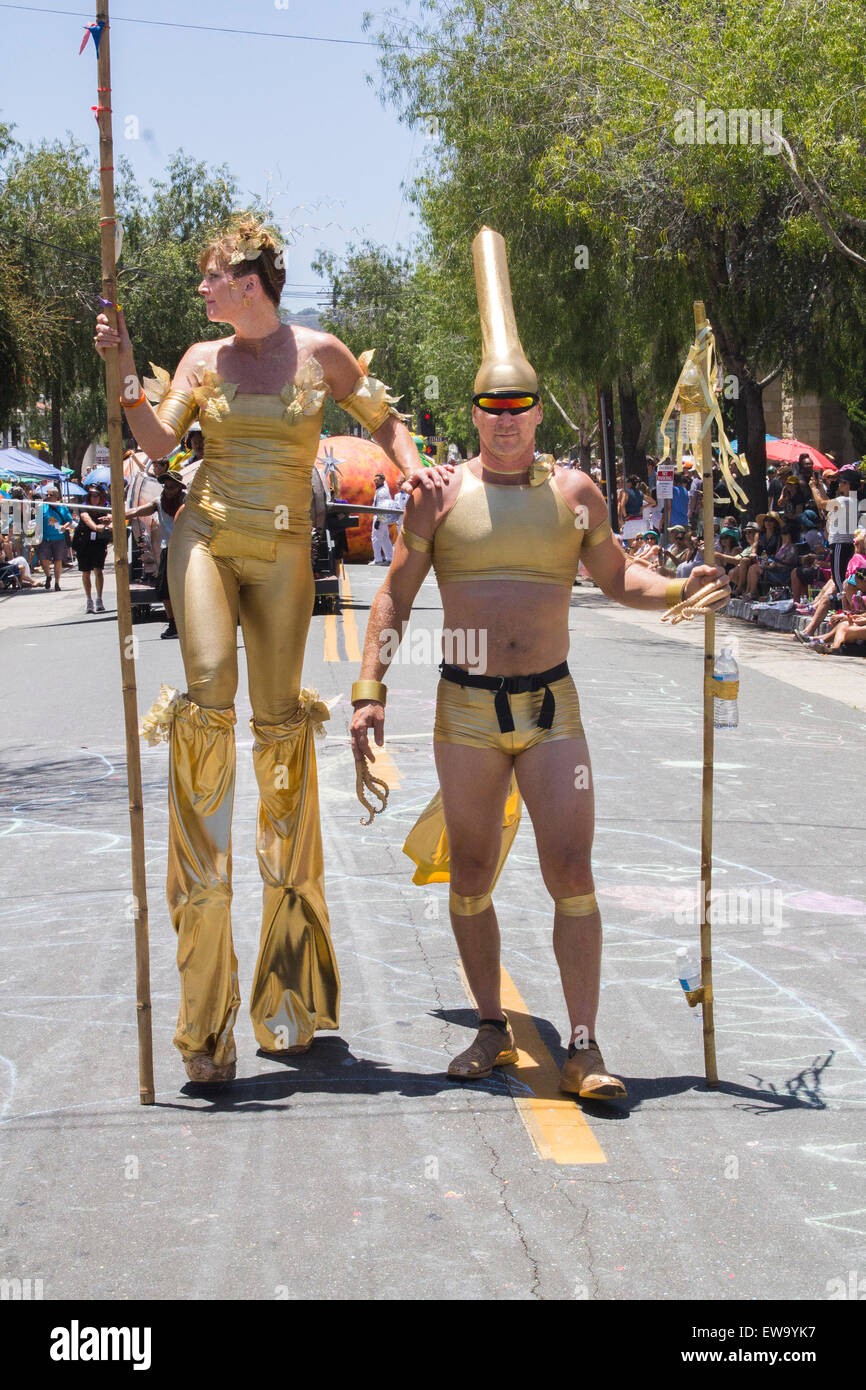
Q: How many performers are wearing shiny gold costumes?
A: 2